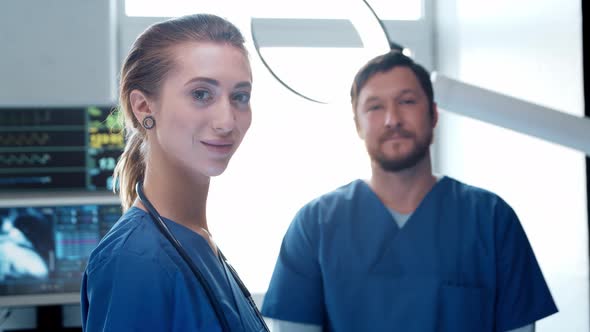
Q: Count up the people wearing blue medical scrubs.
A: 2